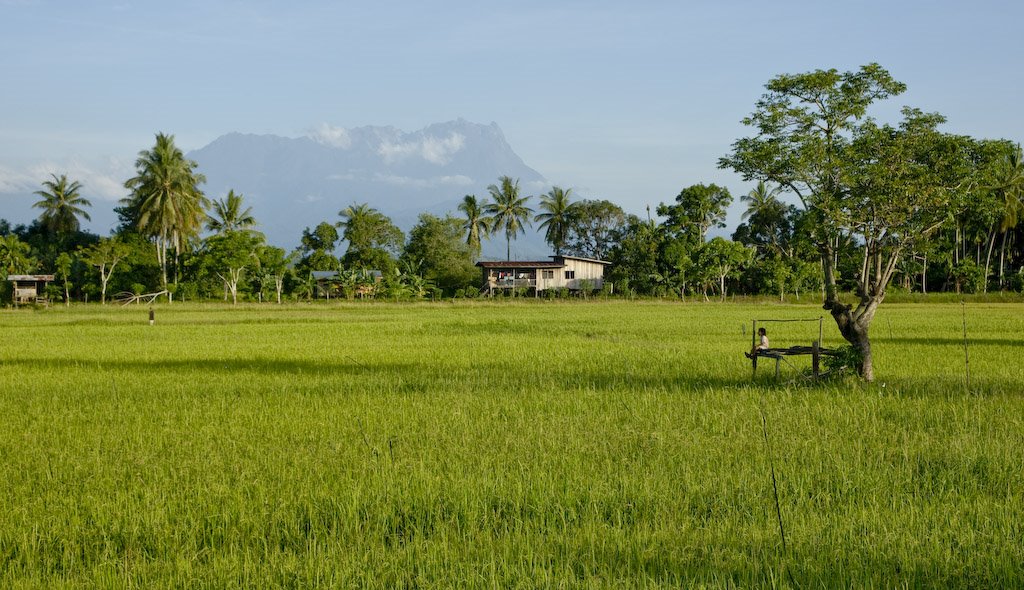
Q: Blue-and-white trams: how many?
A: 0